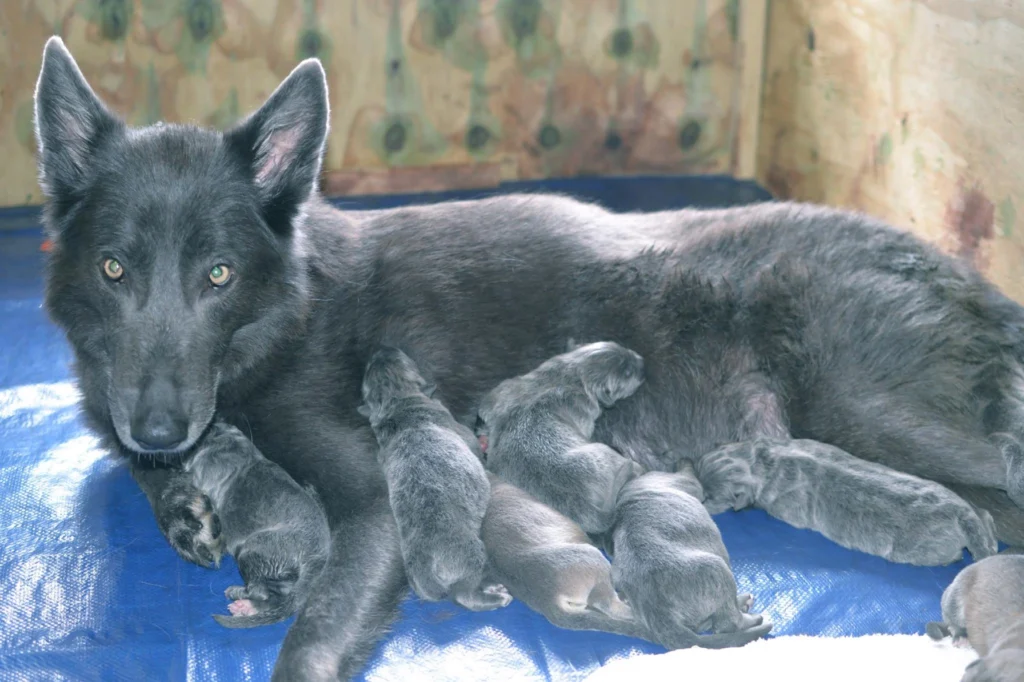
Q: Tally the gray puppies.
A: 7